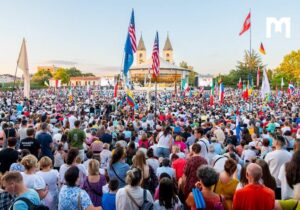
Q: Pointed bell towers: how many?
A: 2